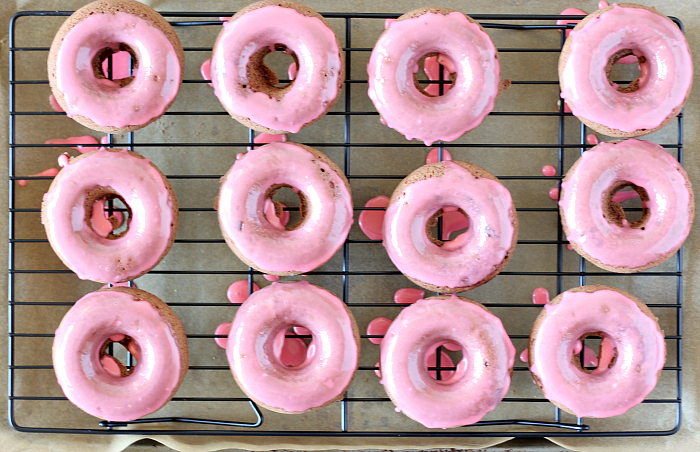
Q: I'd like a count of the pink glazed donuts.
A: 12